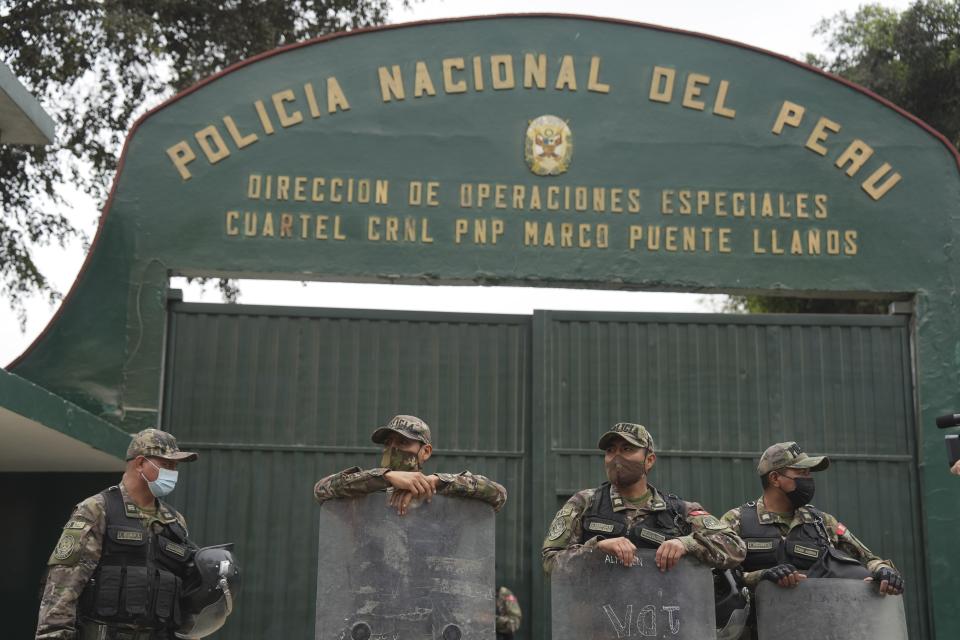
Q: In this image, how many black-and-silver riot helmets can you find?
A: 2